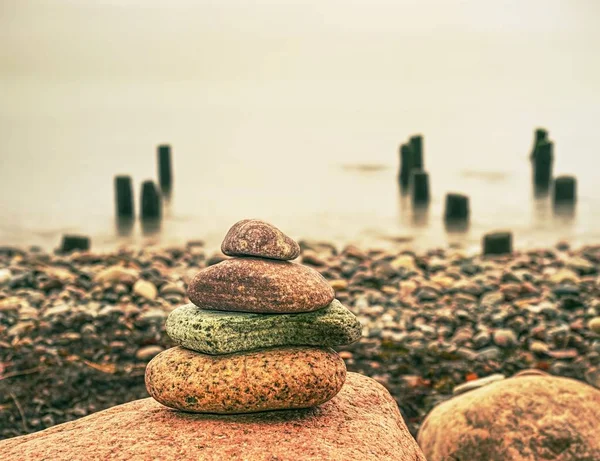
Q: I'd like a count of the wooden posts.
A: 12